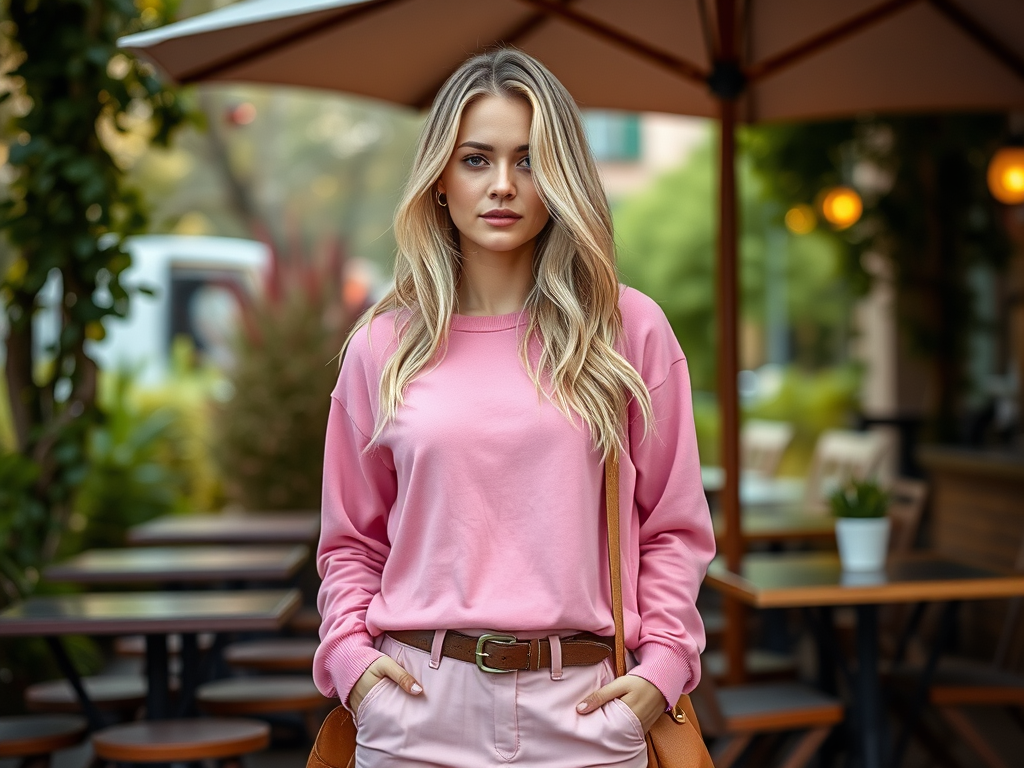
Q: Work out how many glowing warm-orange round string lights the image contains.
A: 3